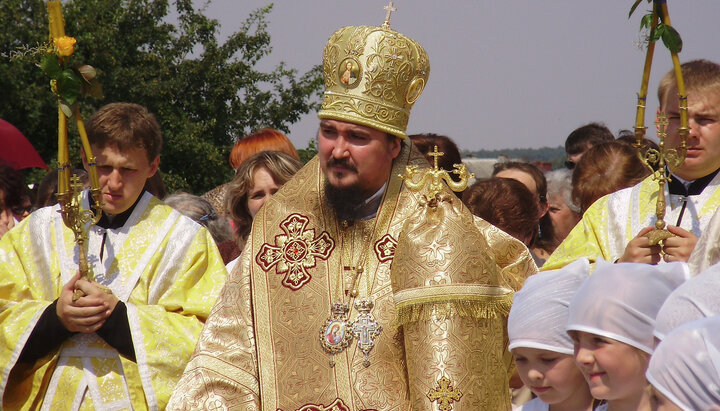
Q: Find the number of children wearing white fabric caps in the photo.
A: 4